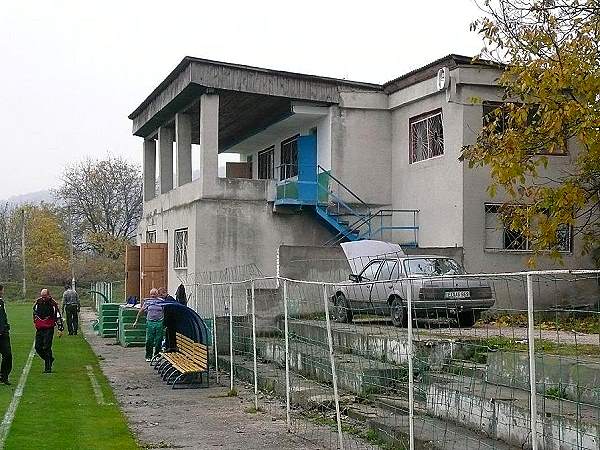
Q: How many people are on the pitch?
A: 3